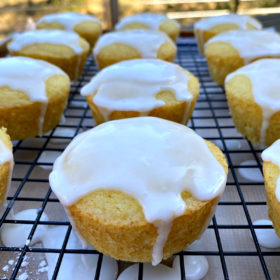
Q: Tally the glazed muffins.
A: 12